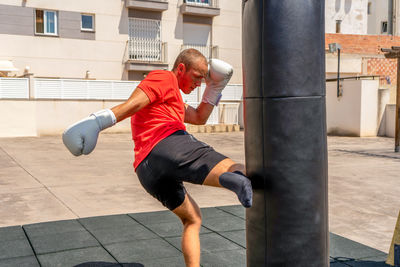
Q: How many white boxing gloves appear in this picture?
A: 2